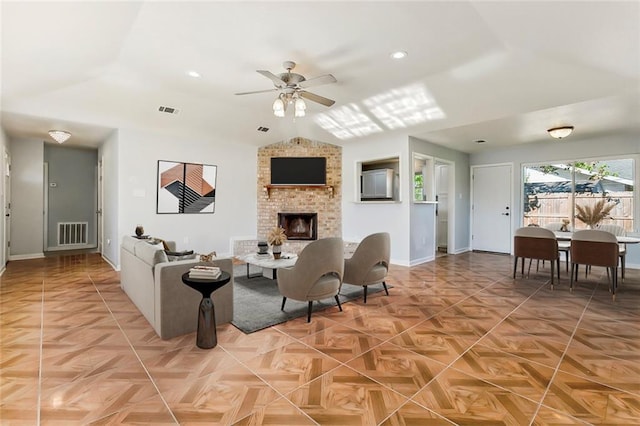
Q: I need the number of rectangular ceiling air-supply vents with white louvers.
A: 2